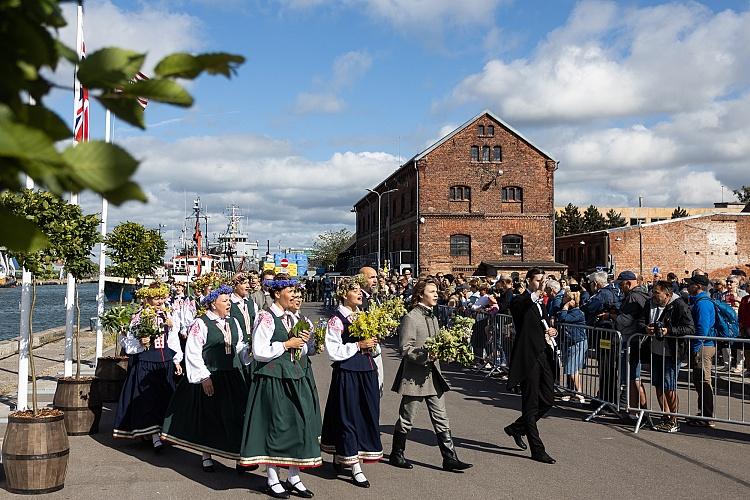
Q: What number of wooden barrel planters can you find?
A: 3